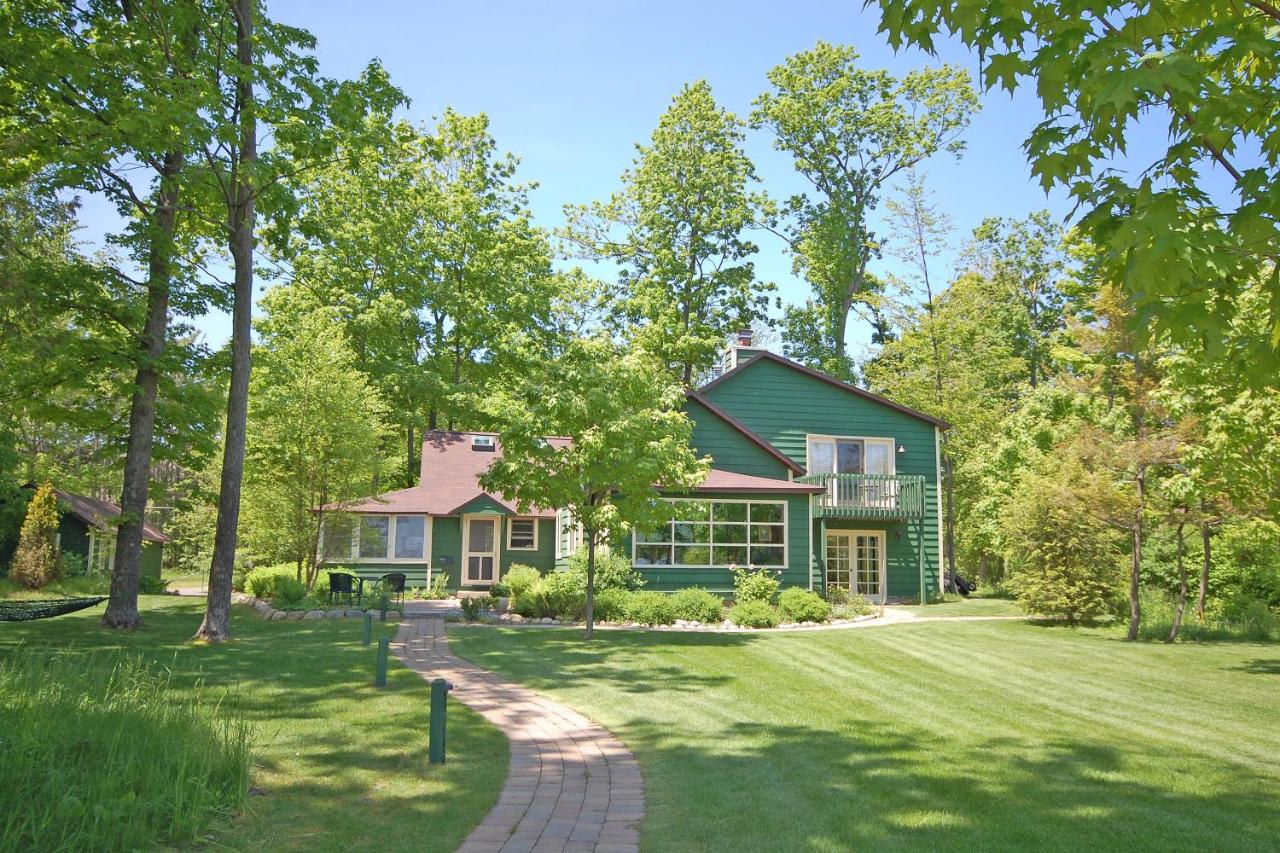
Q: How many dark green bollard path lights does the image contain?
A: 4